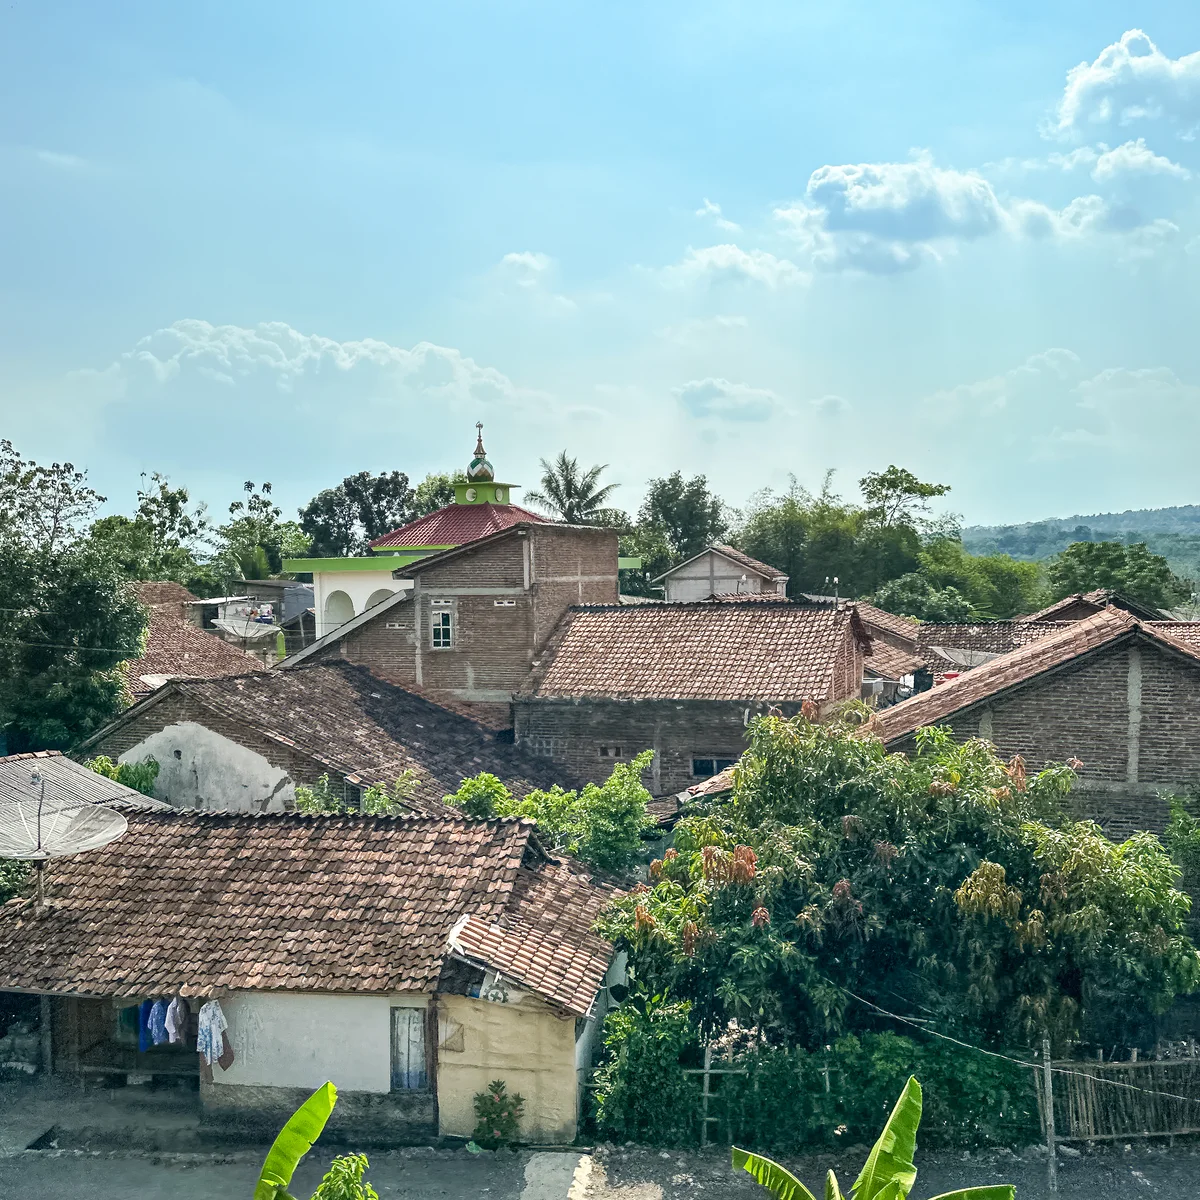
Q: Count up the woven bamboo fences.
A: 1